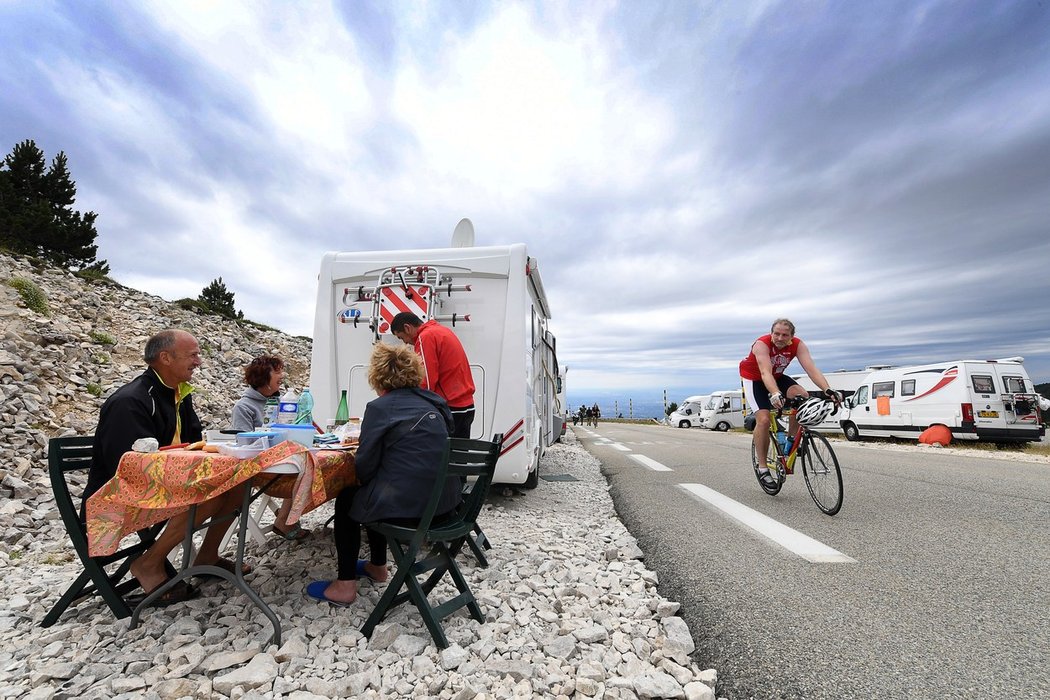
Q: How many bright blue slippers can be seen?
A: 2